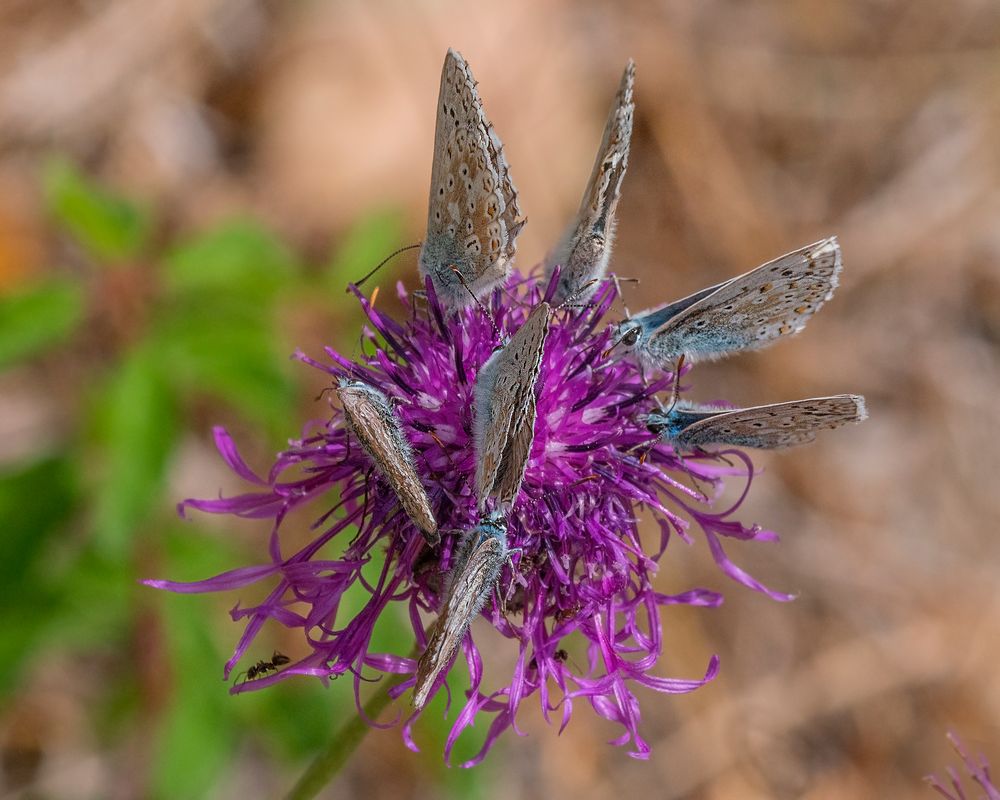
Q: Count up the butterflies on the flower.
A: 7